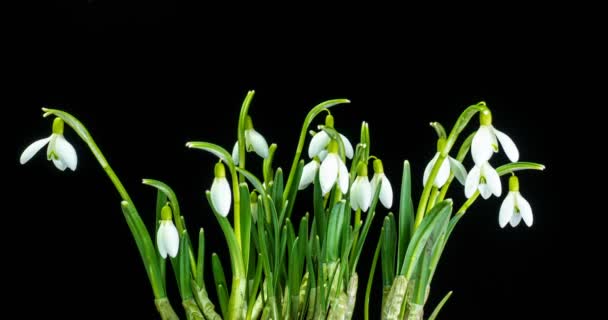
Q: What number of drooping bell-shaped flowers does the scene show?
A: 13